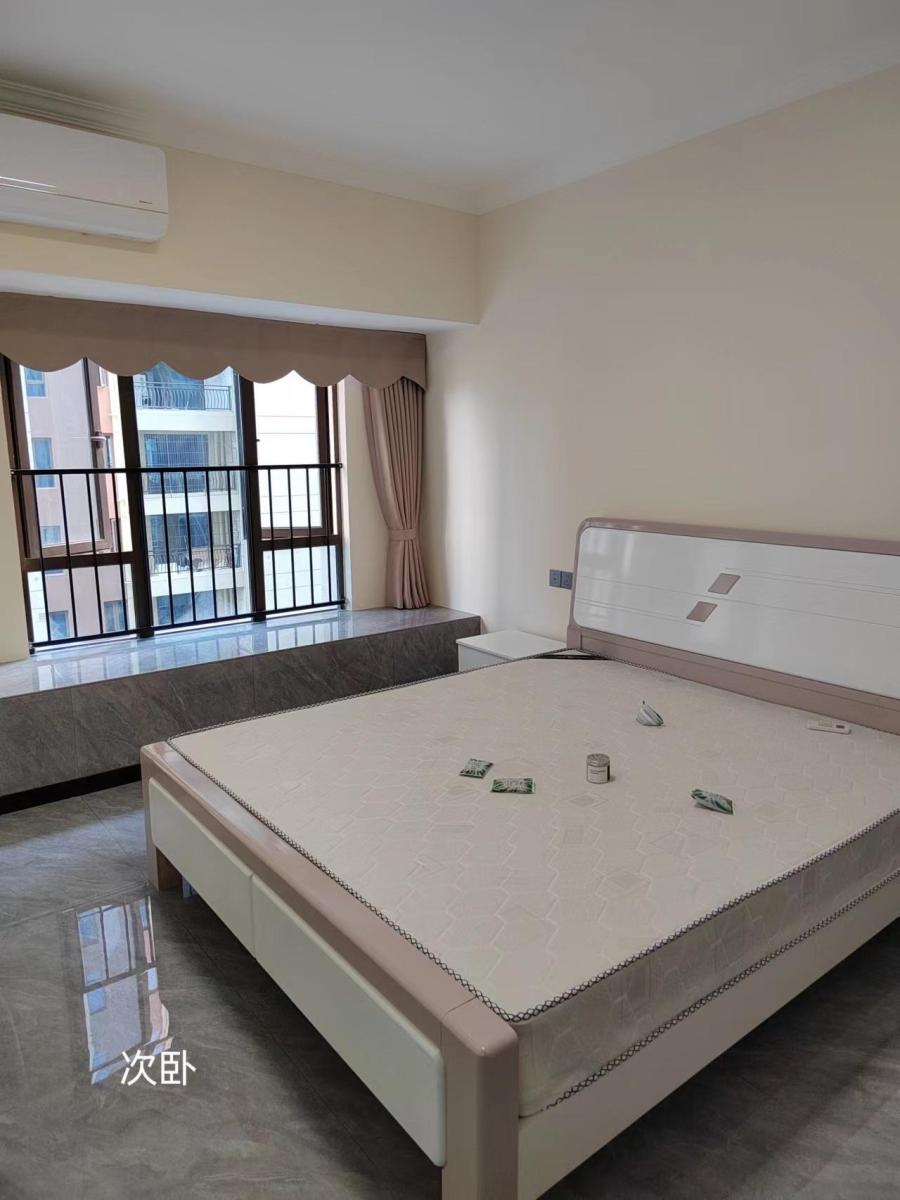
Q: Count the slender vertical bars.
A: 12